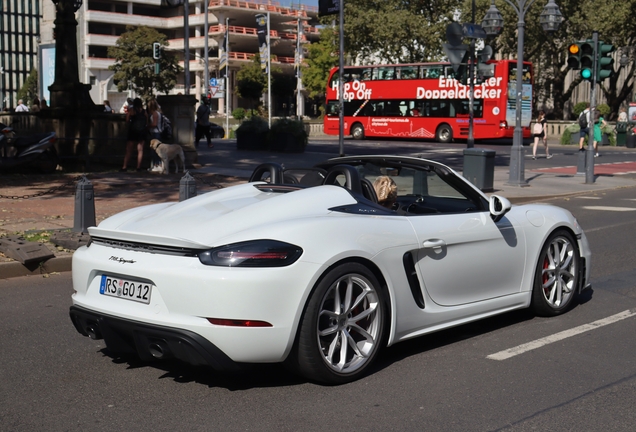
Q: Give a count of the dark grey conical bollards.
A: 2